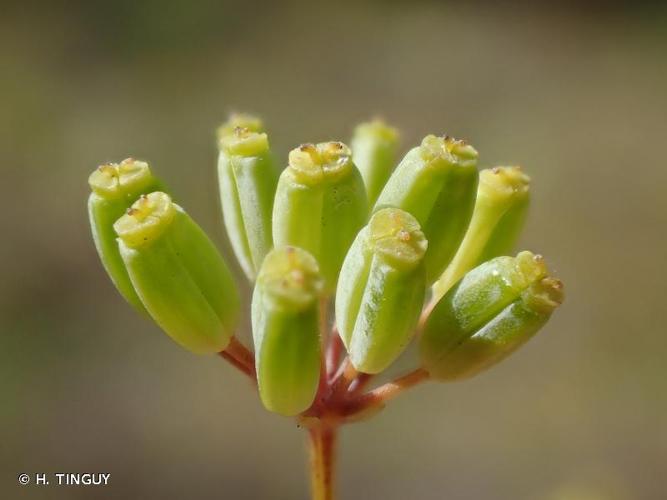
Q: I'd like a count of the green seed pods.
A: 10